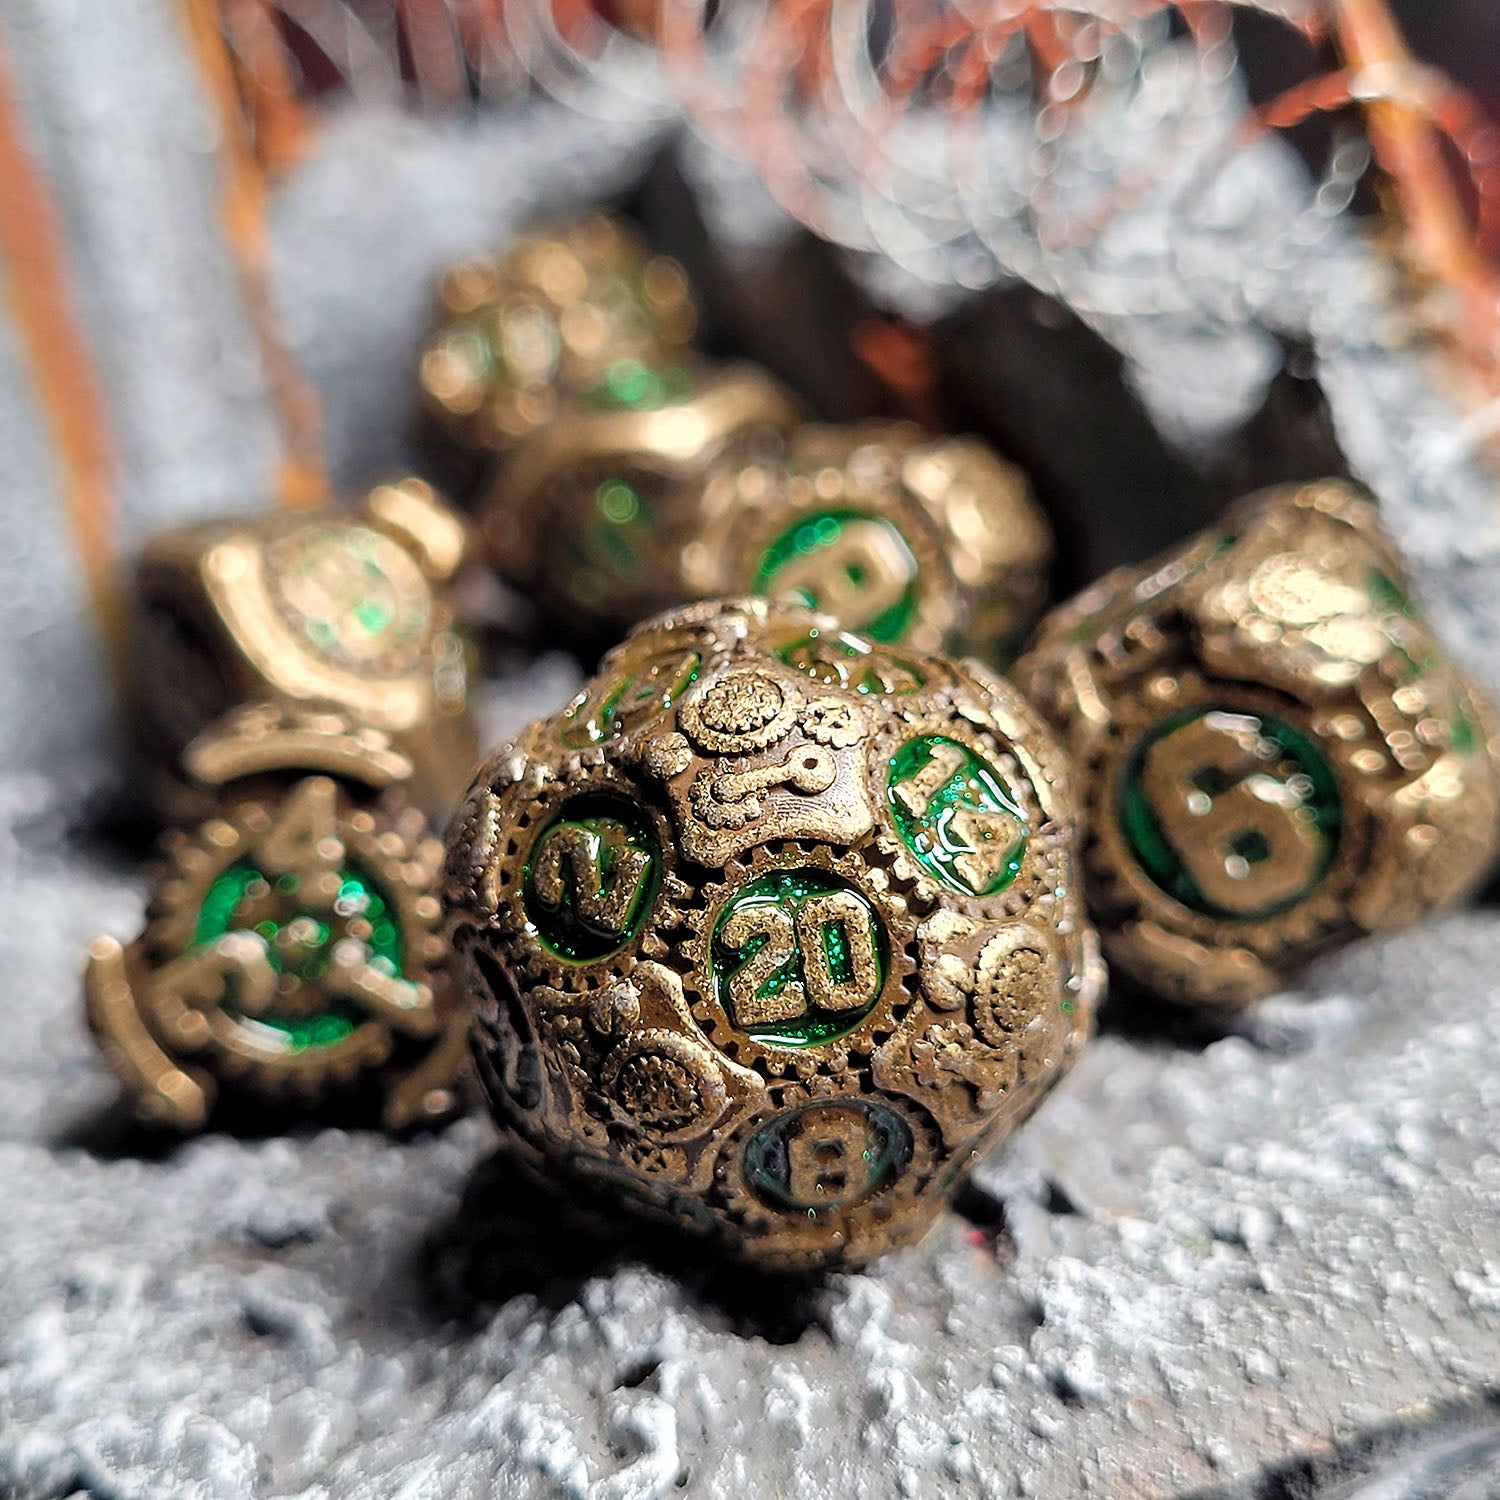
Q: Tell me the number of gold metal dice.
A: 7